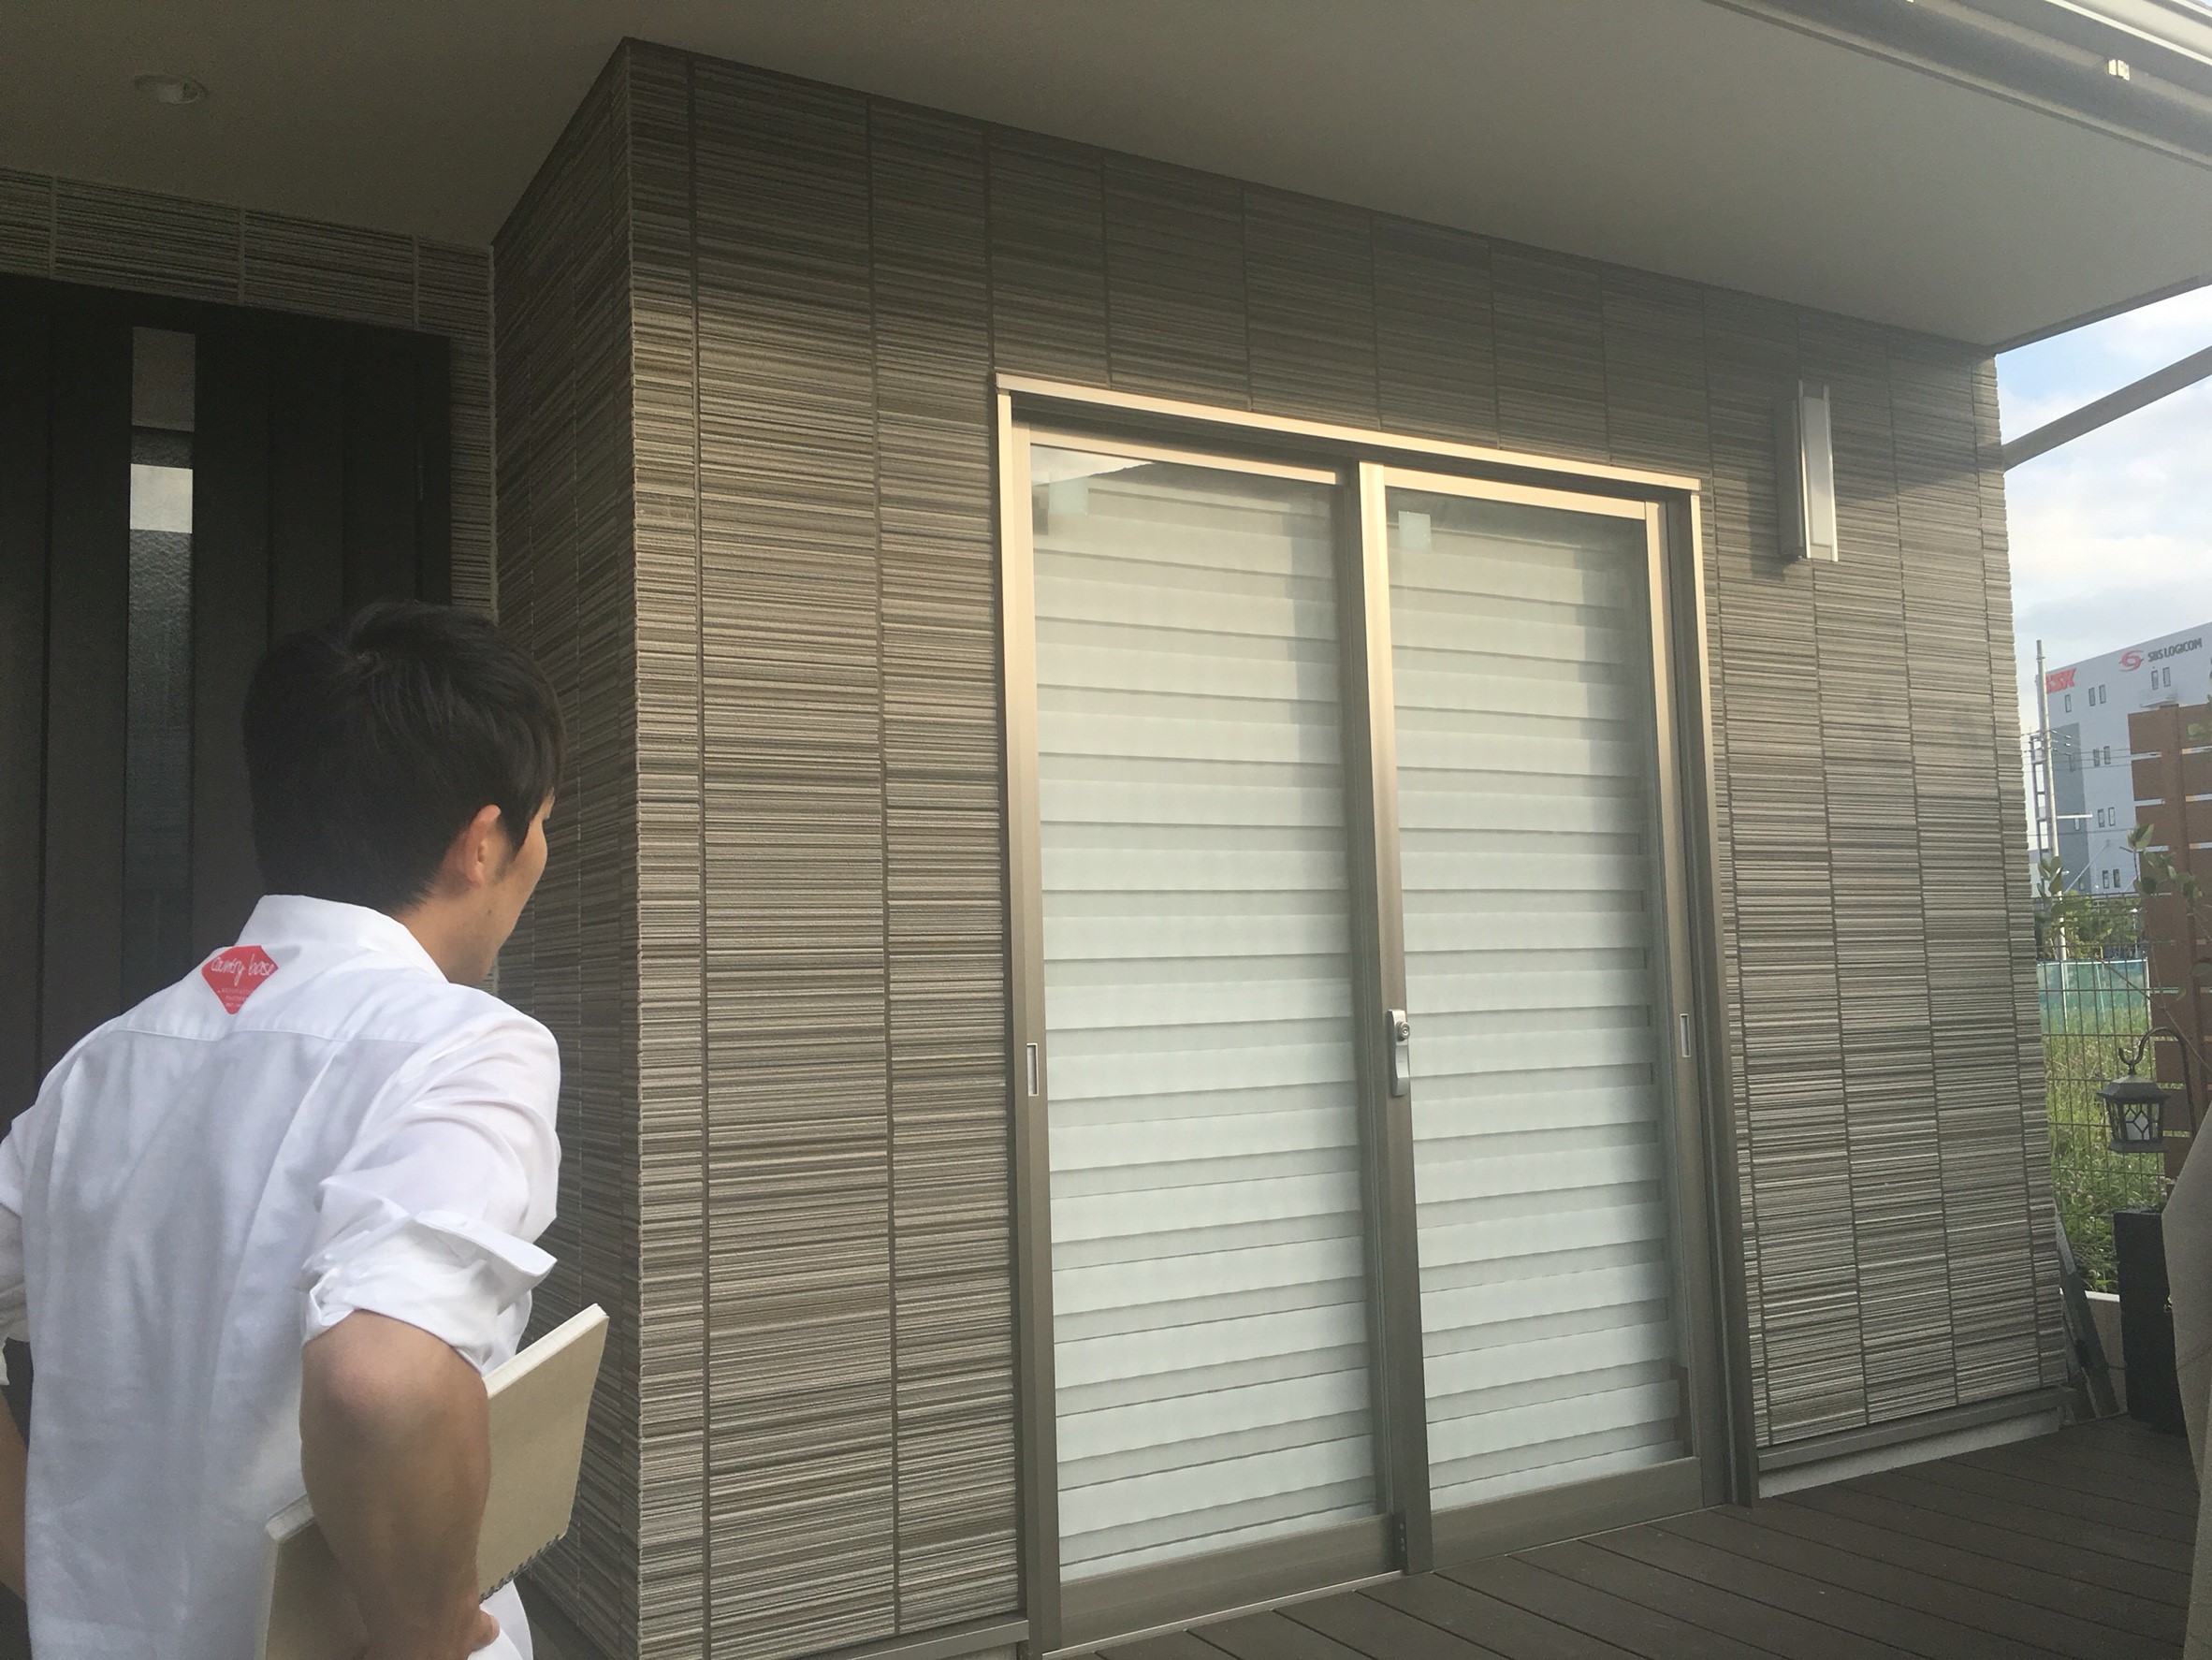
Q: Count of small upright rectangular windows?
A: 14